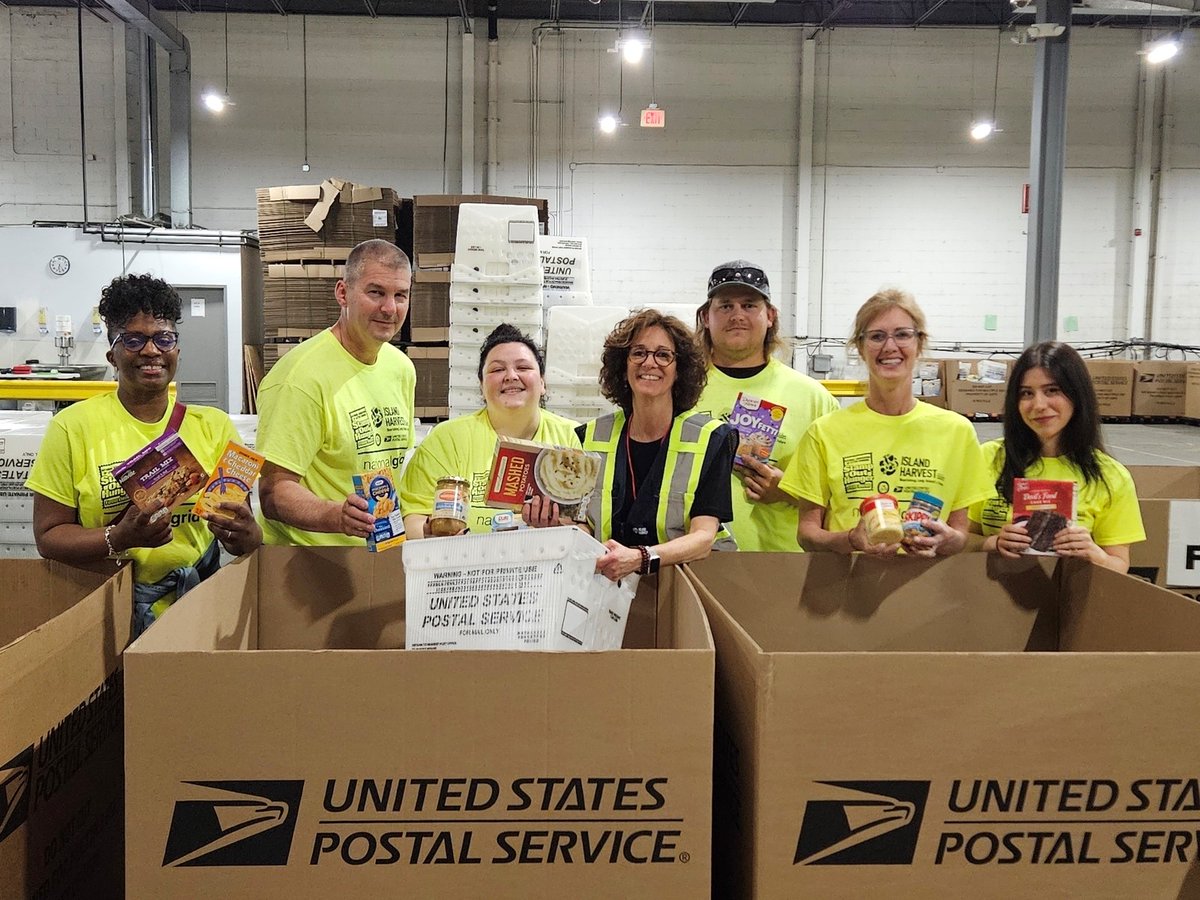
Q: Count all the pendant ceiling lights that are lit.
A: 5